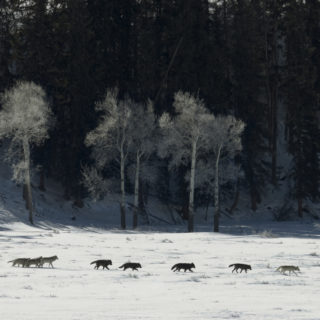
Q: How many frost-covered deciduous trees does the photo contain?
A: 5